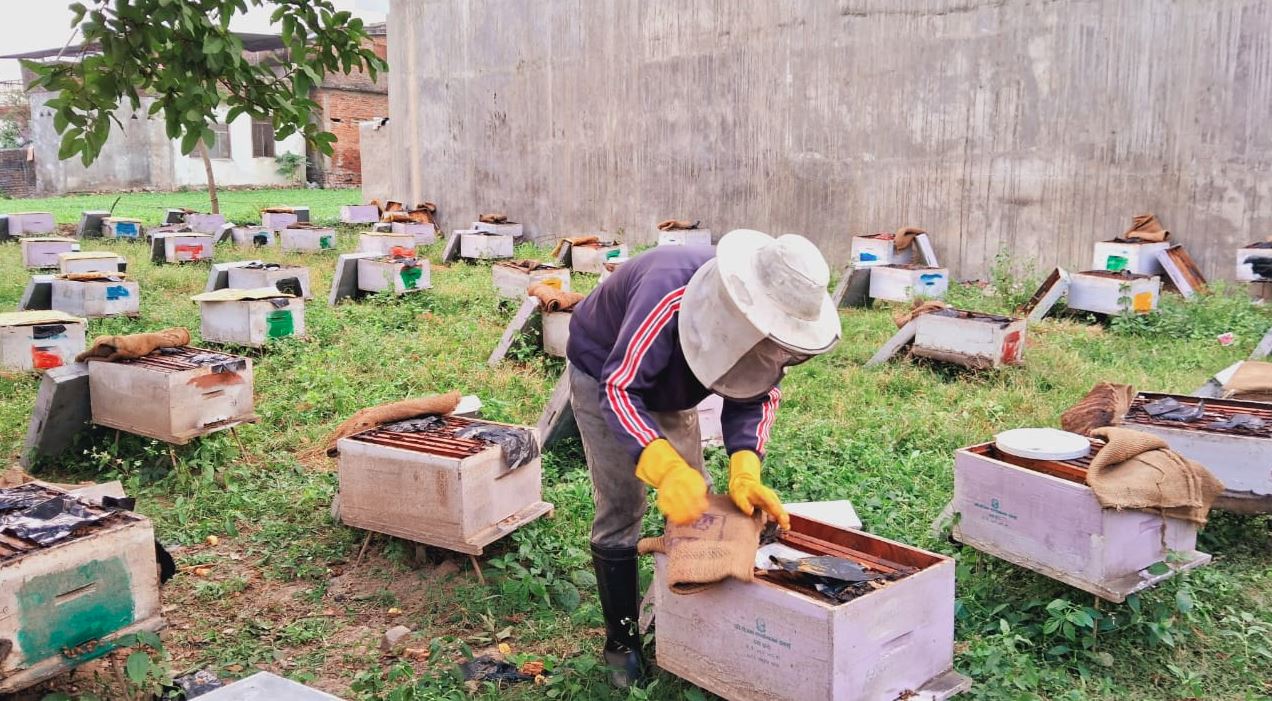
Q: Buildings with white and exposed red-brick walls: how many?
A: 1